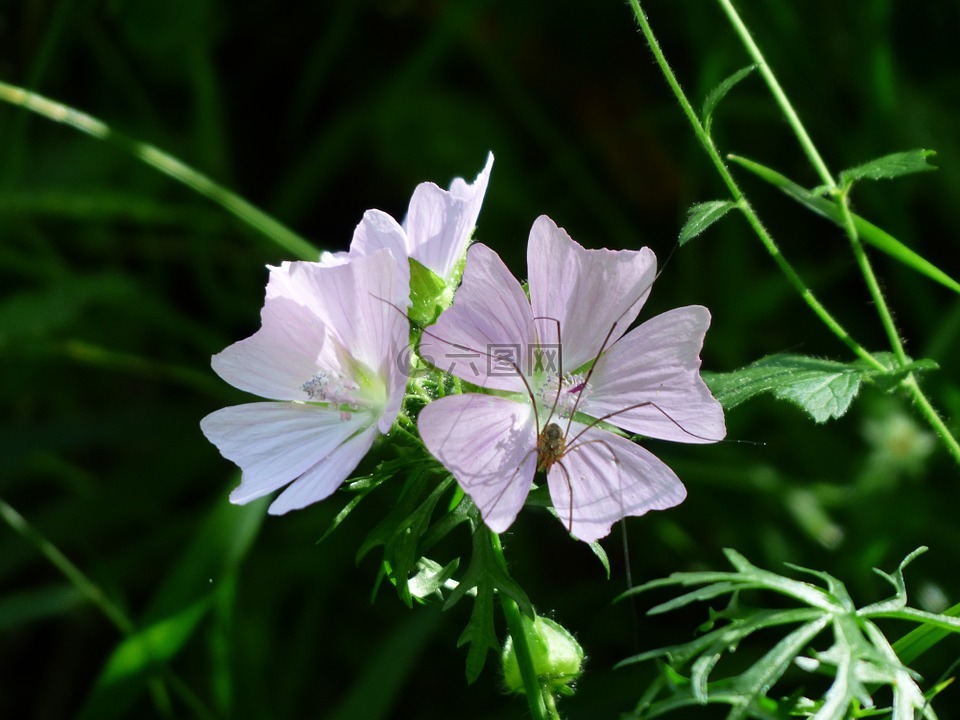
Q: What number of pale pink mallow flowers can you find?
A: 3